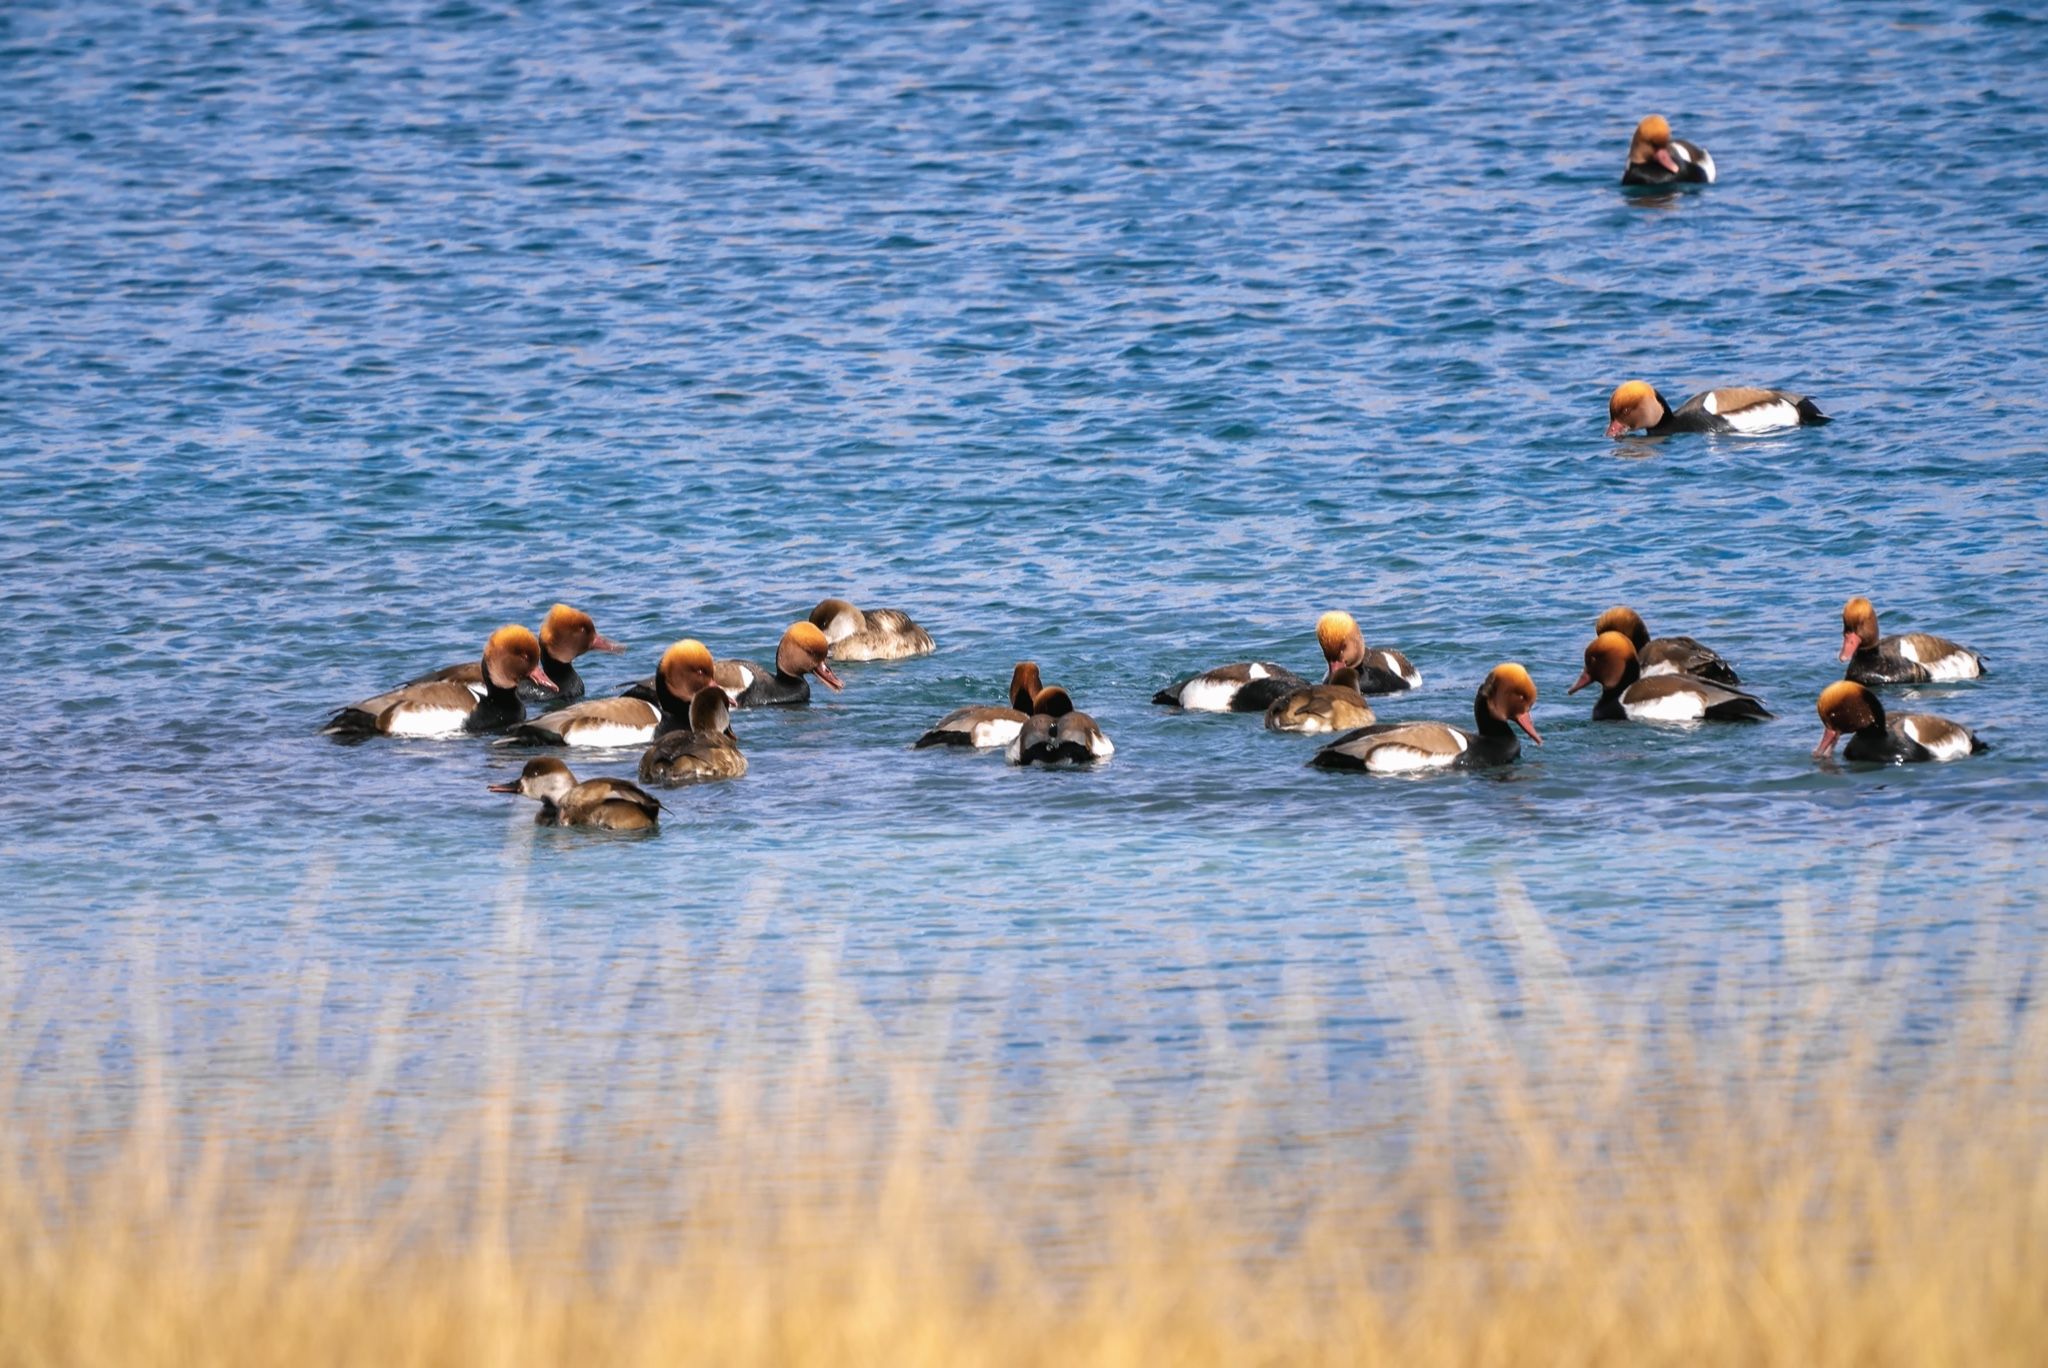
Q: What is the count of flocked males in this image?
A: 13